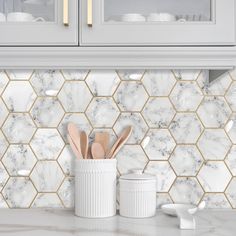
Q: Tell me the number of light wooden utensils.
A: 5